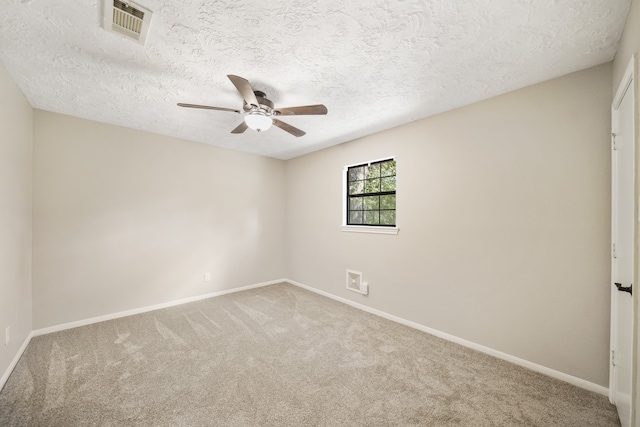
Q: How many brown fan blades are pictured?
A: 5